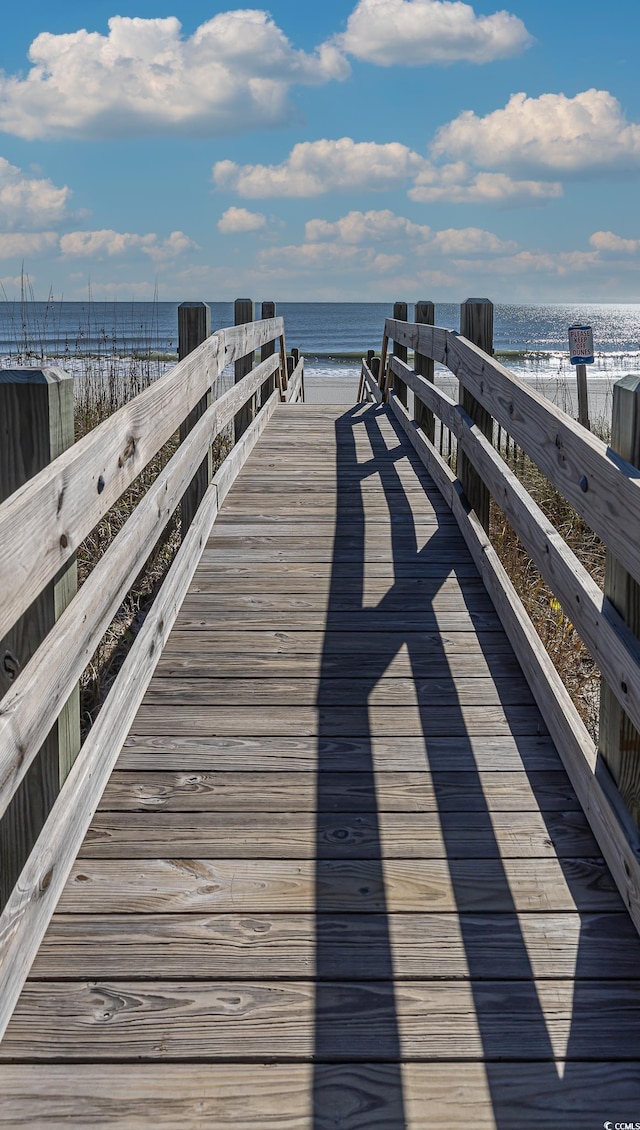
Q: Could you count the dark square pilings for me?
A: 12